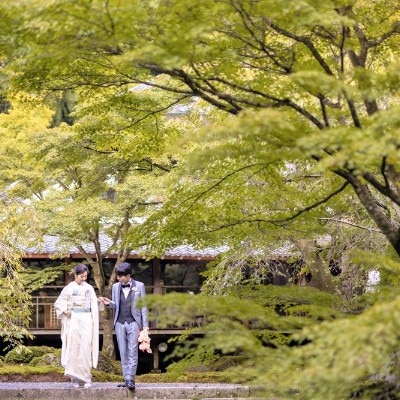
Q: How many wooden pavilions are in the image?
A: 1